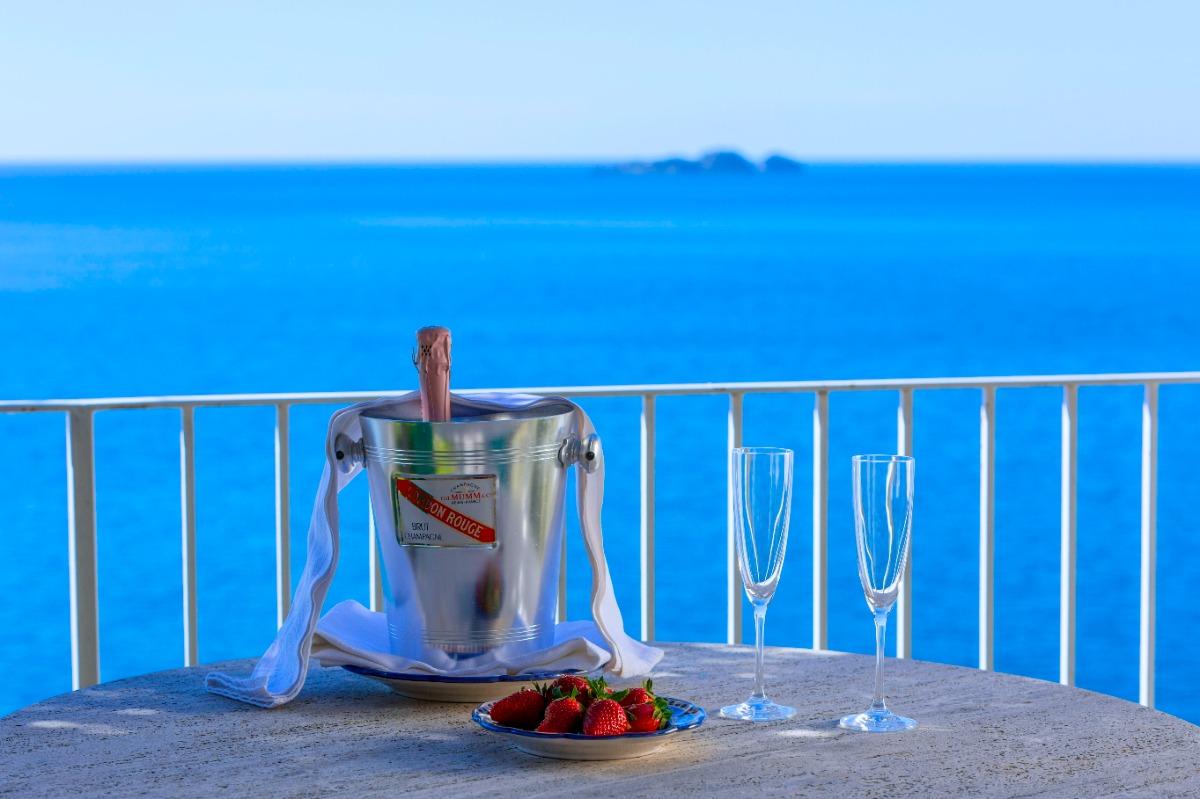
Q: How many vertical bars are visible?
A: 12